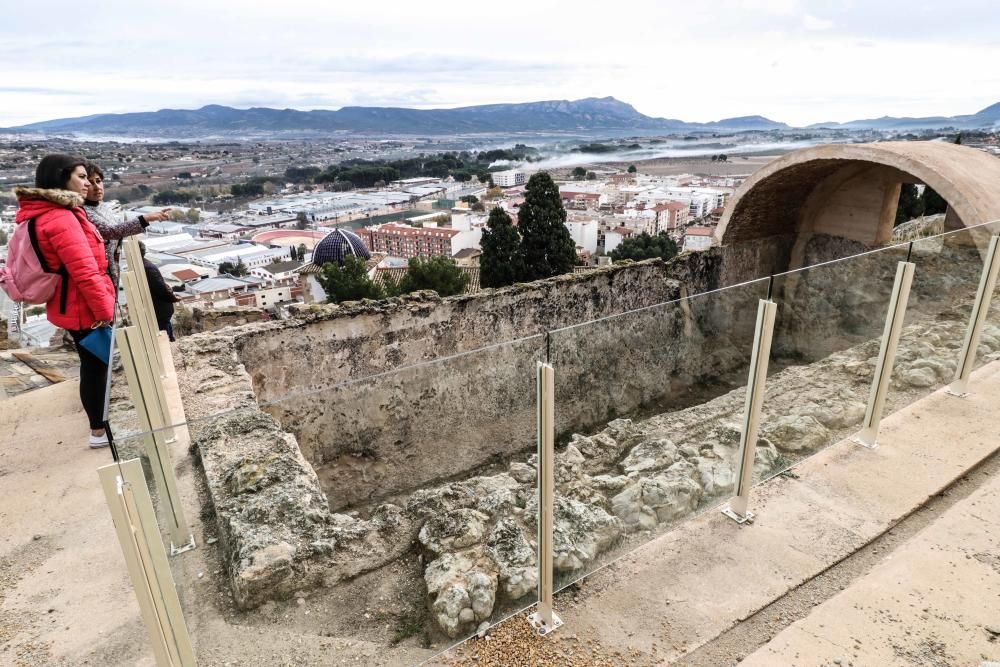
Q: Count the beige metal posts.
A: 9